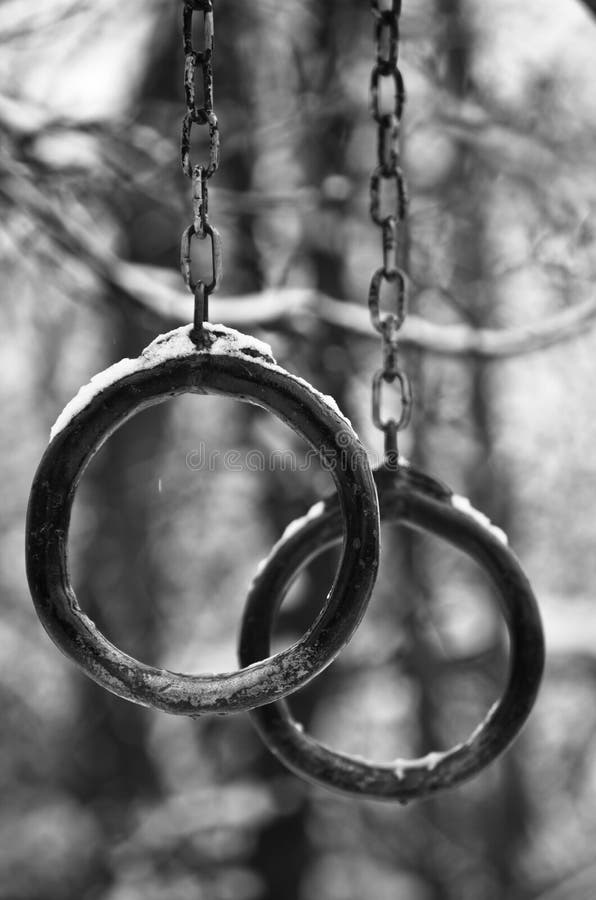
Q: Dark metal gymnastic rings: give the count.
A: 2